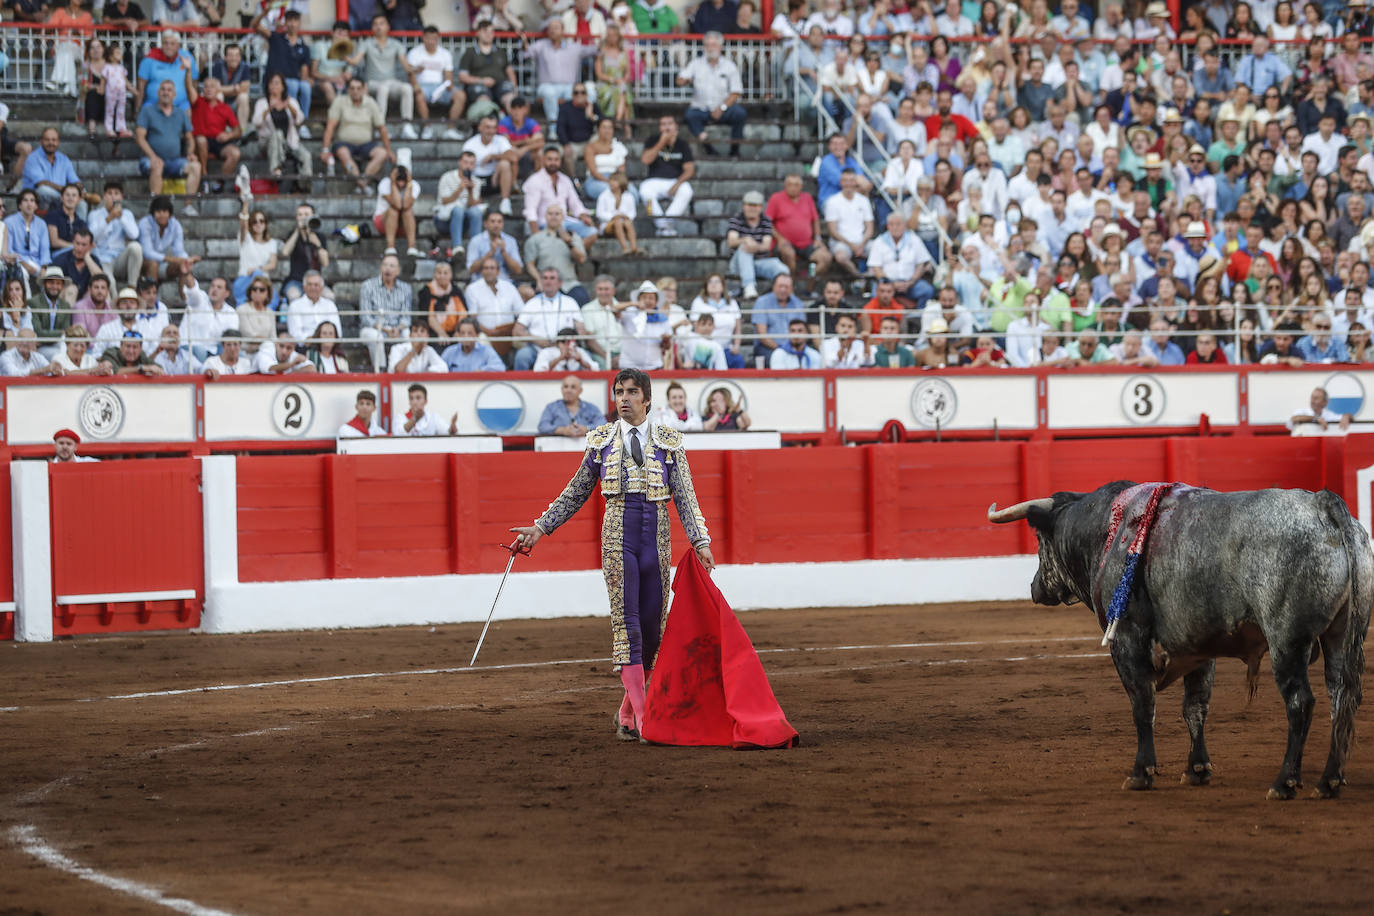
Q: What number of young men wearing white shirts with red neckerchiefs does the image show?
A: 2